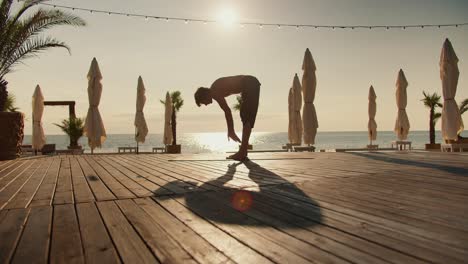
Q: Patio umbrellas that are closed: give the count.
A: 10